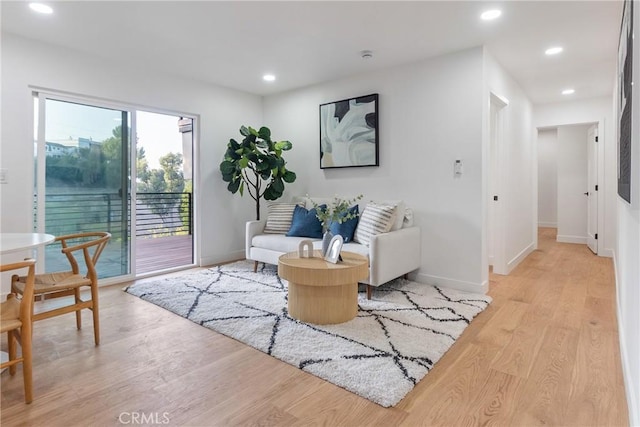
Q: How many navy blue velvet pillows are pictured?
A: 2